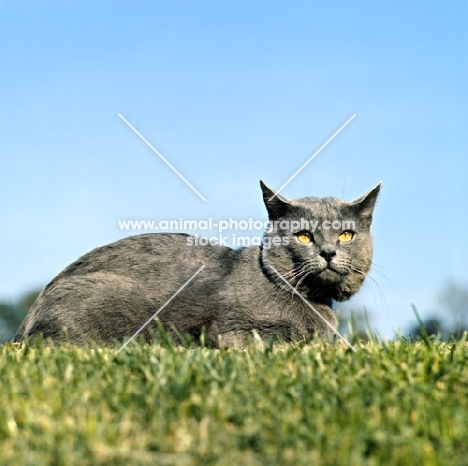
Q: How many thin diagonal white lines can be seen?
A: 4